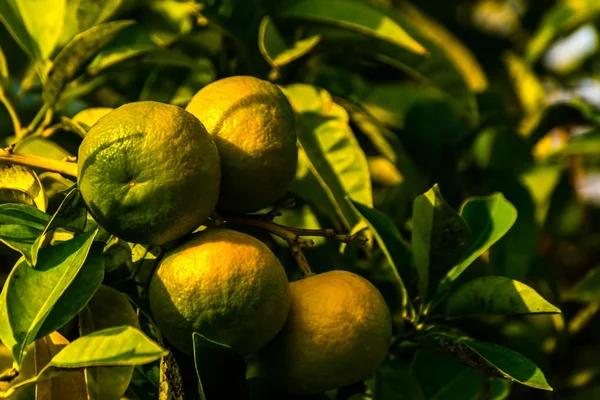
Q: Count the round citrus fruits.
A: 4